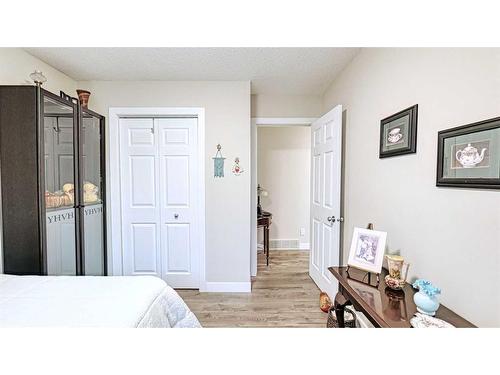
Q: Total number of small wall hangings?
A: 2